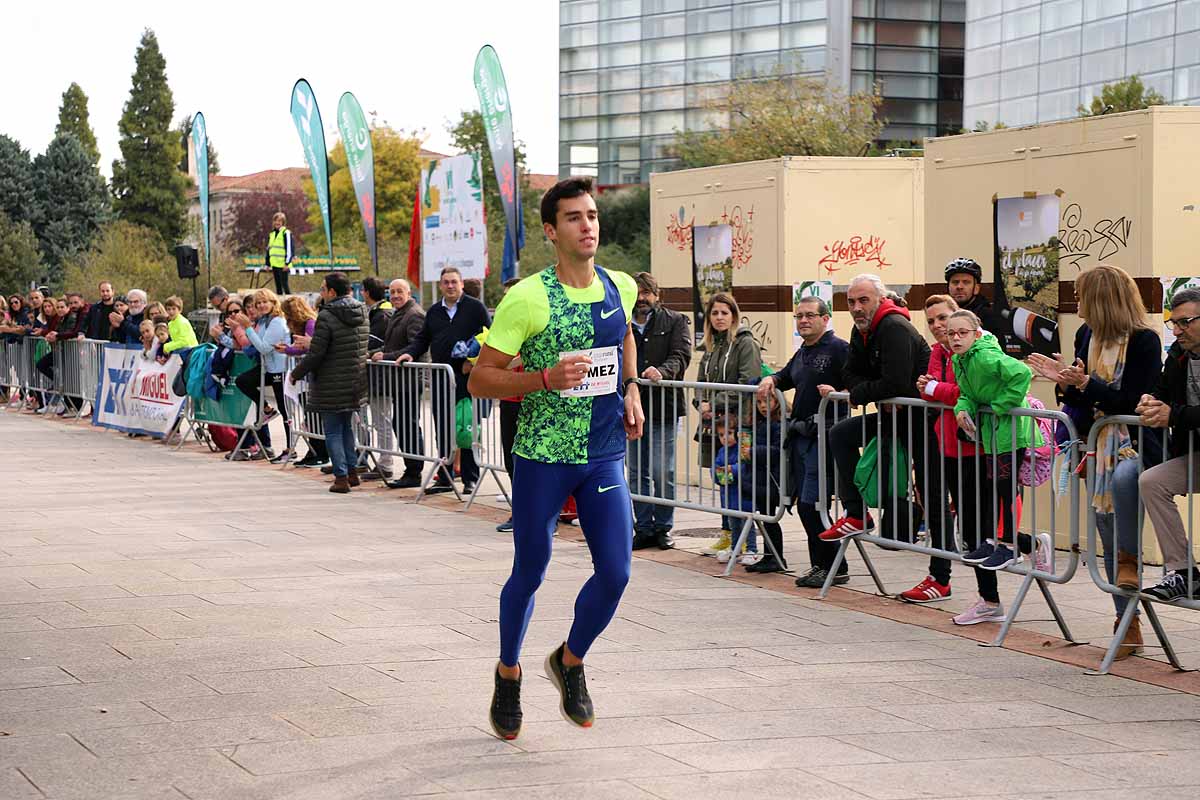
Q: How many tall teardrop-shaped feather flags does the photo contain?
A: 4